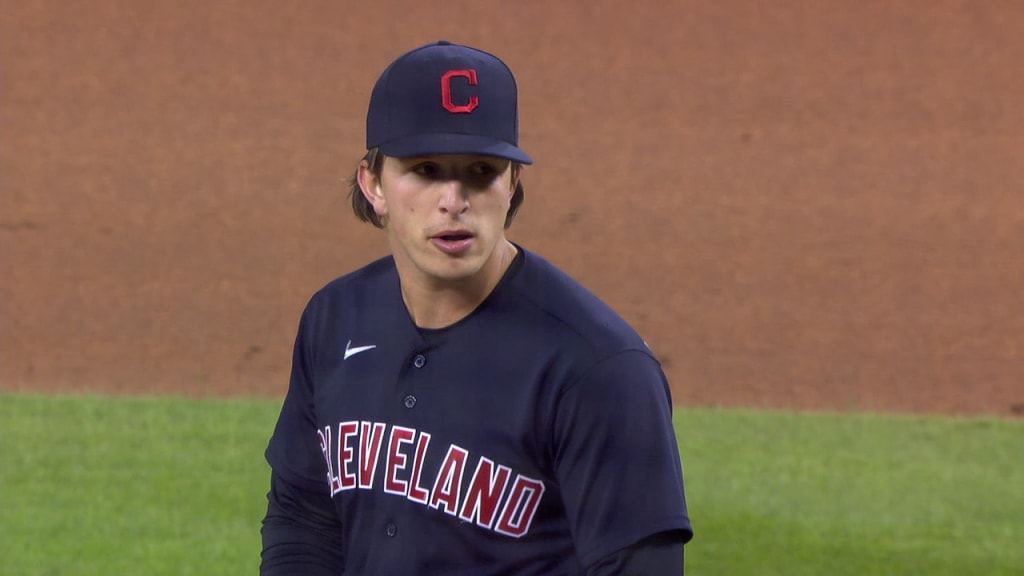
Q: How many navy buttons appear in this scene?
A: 3